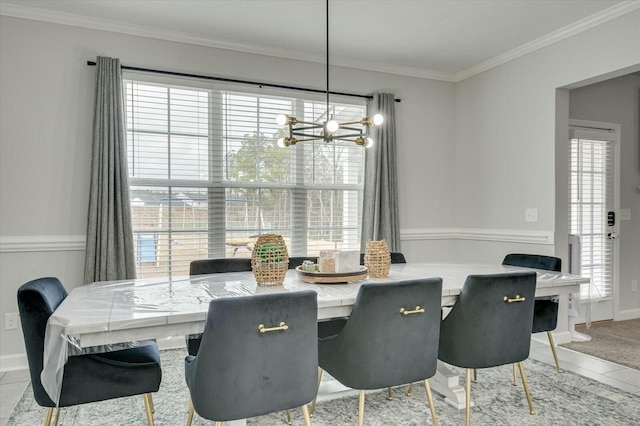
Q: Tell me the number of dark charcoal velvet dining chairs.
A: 8